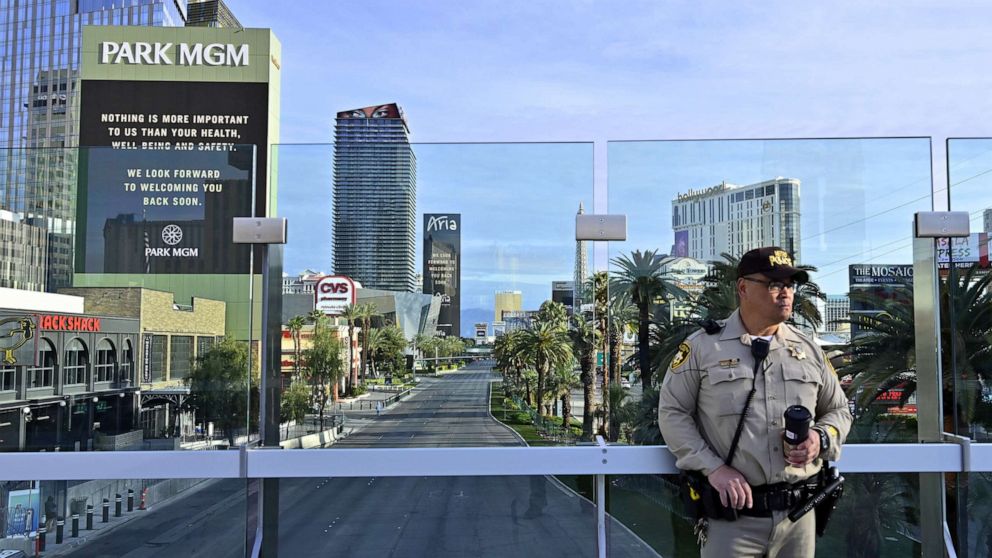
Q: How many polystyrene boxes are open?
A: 0